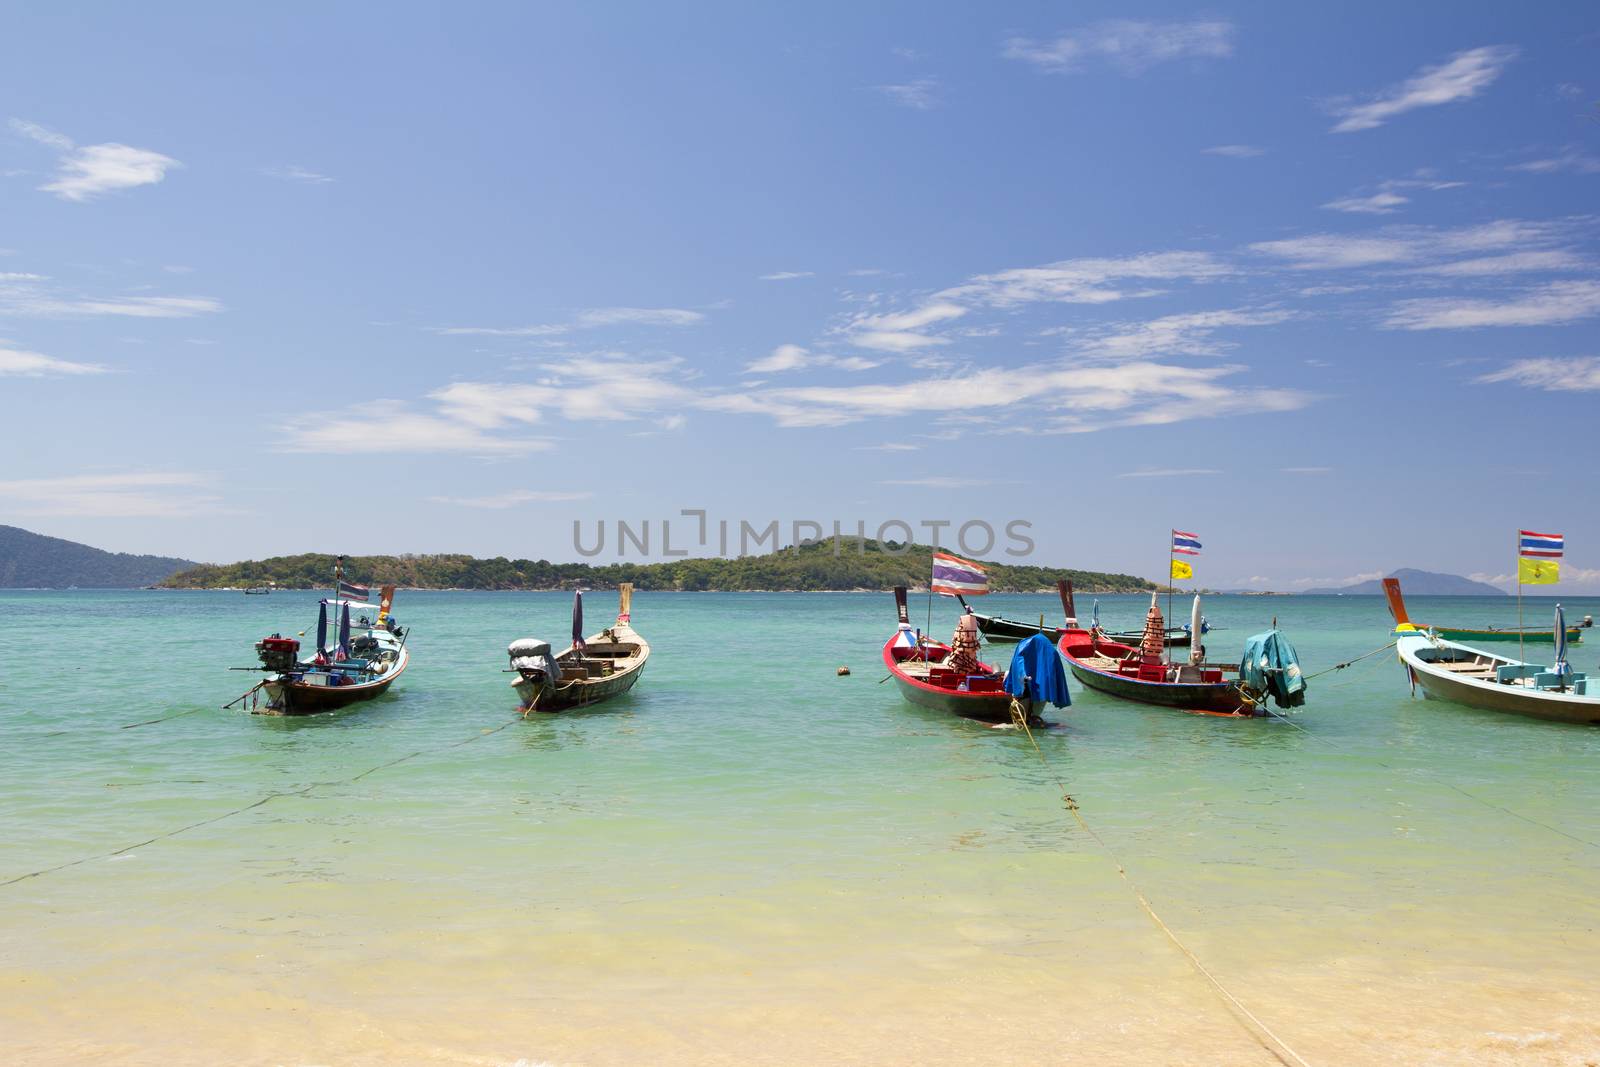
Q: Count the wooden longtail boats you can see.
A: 7